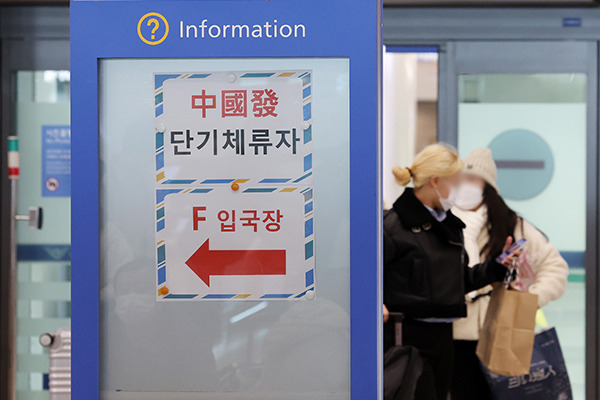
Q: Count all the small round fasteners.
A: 6